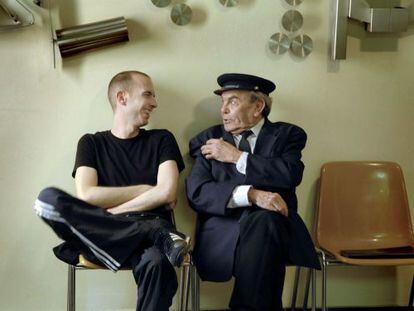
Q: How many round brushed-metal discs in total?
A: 7